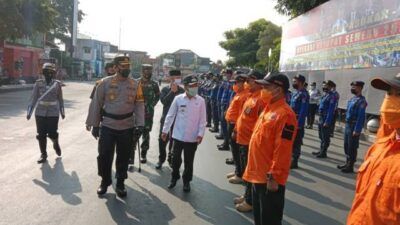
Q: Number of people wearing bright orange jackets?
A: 4